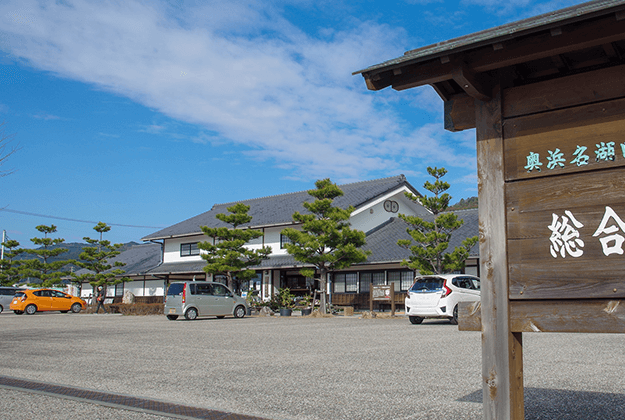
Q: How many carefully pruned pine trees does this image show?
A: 6